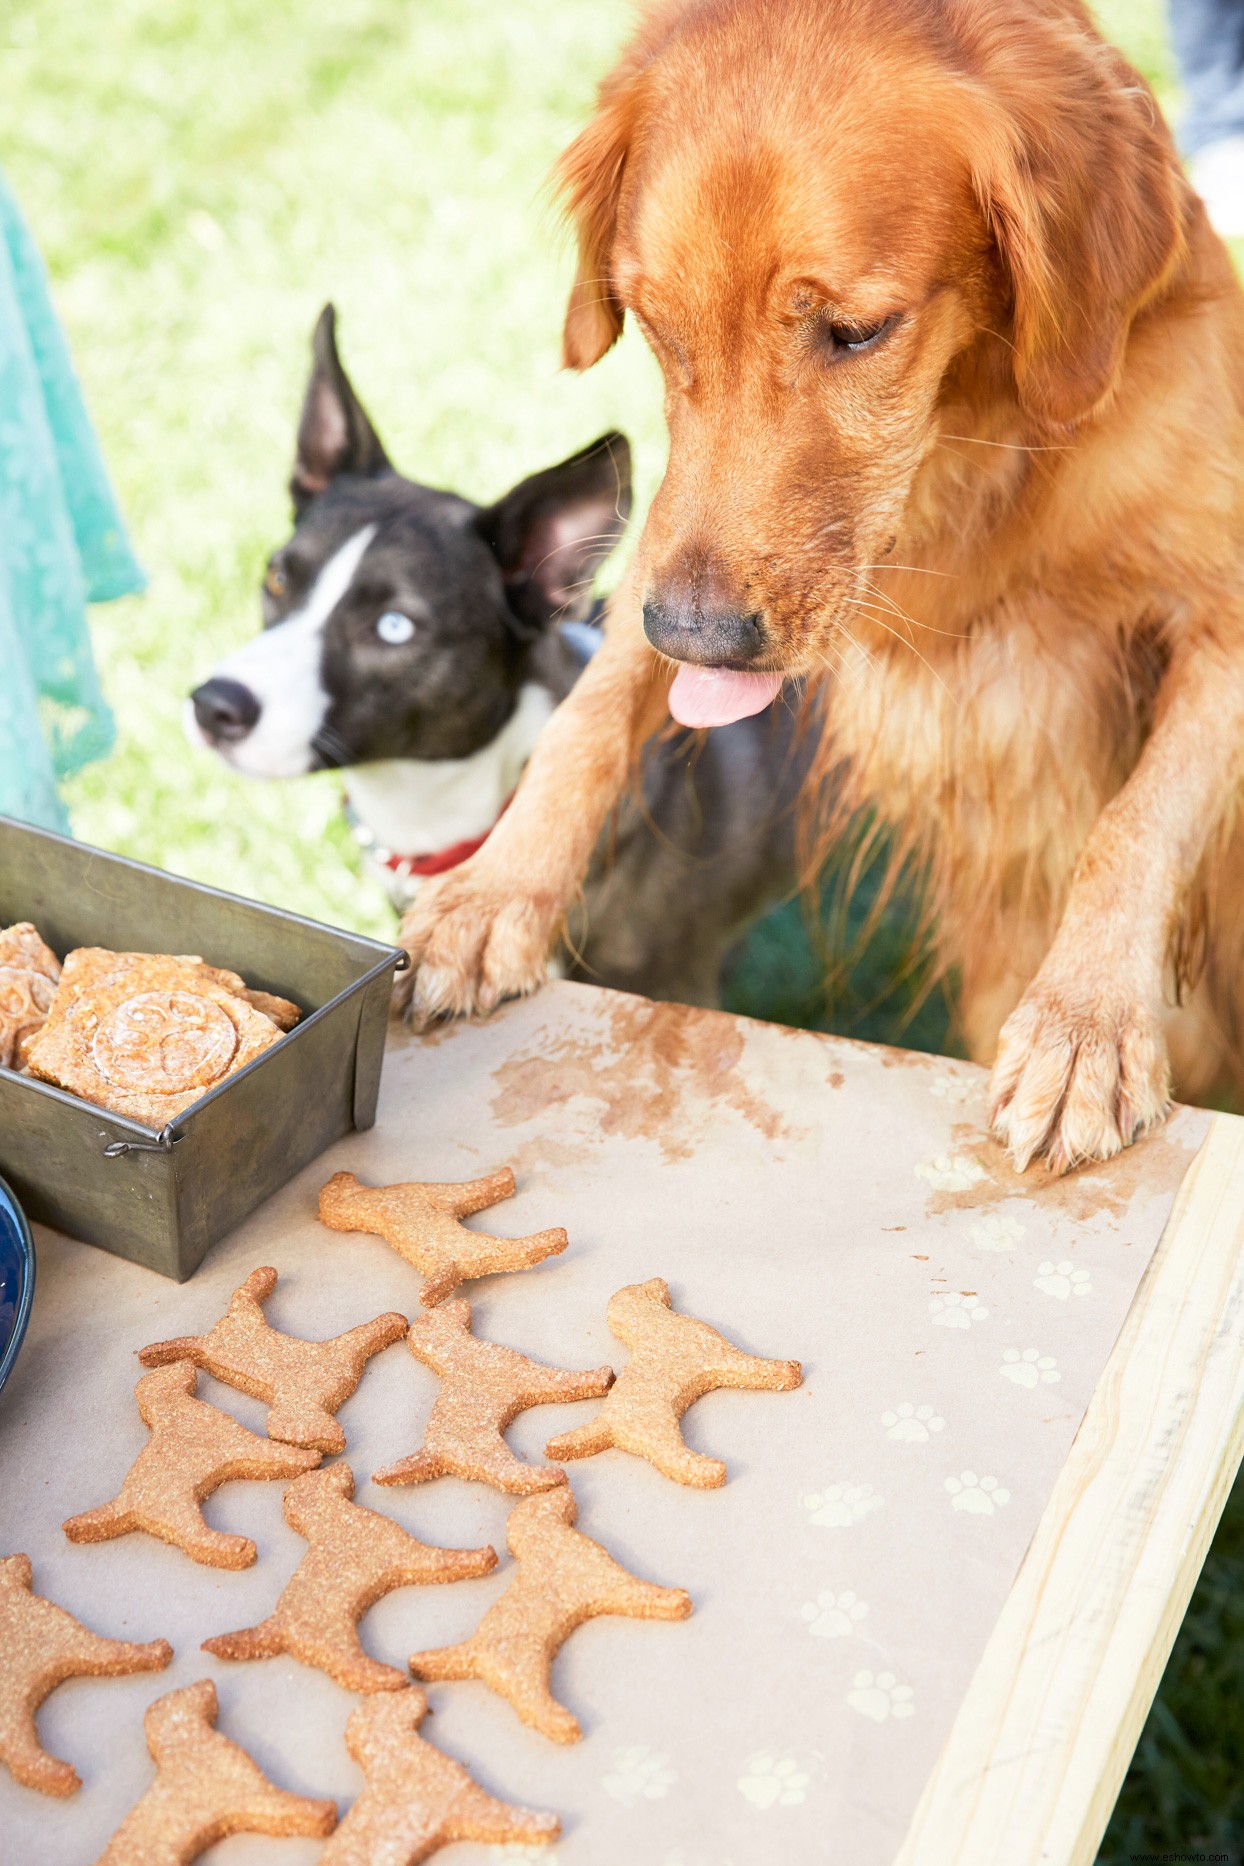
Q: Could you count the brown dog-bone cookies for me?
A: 10